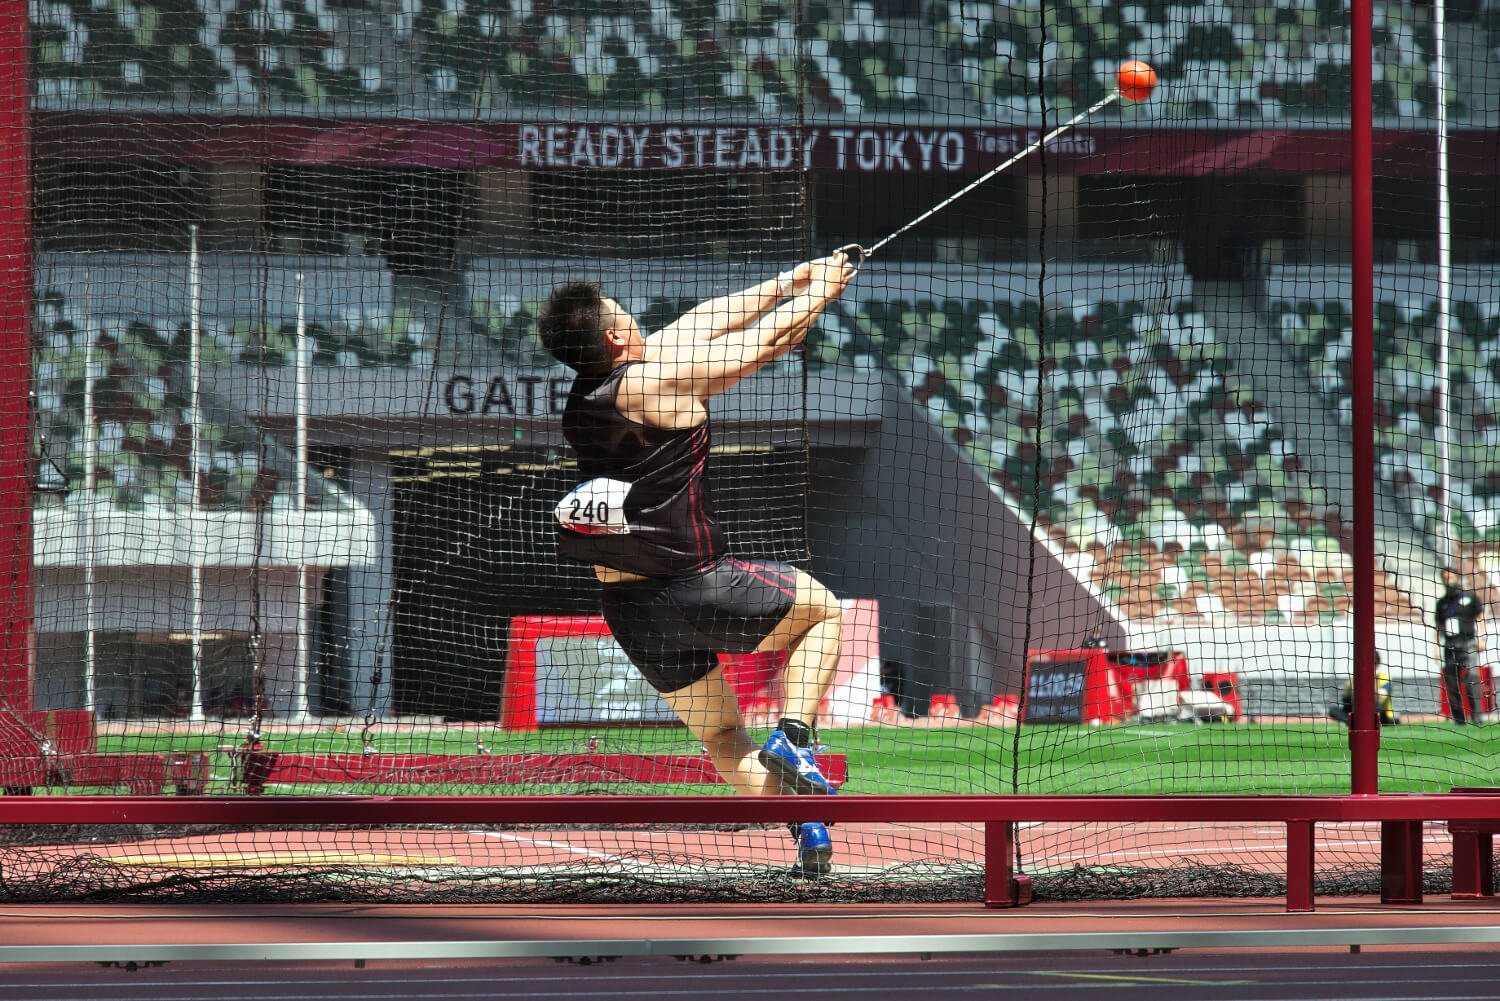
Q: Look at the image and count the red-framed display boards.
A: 2